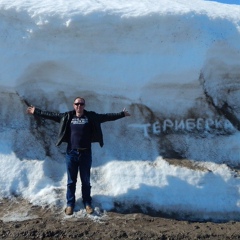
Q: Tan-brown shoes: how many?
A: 2